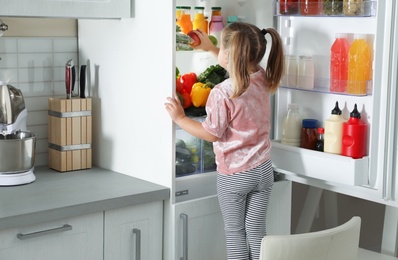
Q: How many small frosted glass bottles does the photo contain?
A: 2